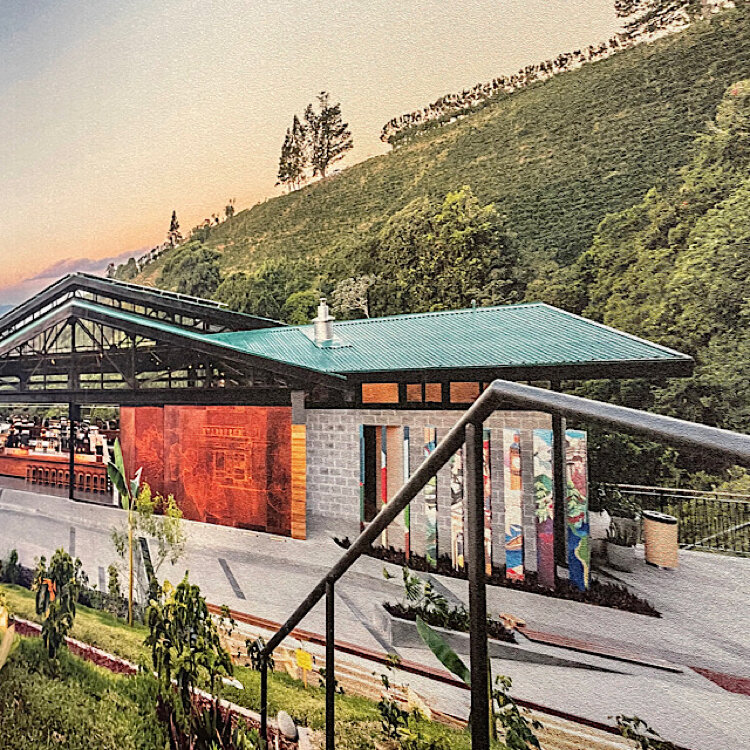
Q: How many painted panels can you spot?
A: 9